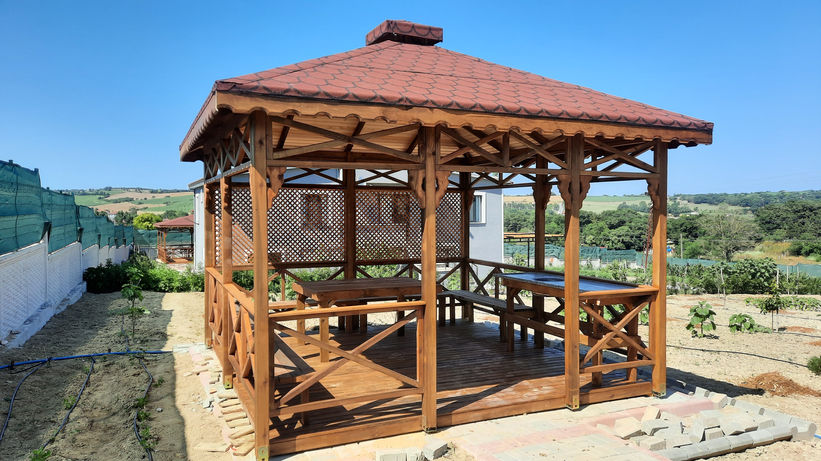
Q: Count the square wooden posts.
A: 9